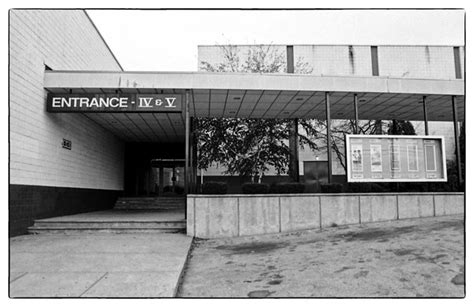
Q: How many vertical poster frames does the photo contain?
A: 5